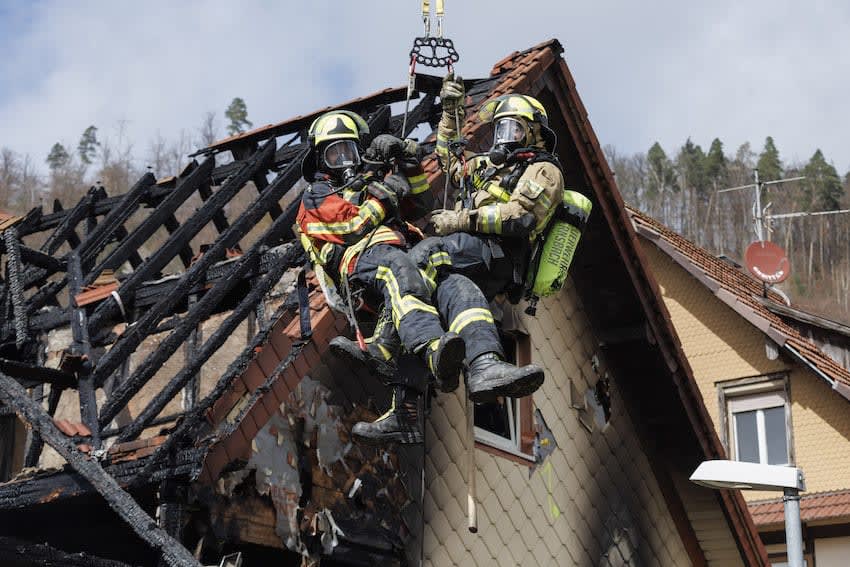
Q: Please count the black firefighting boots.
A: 4